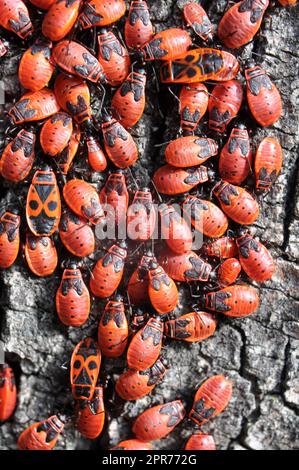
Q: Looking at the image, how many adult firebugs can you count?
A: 3